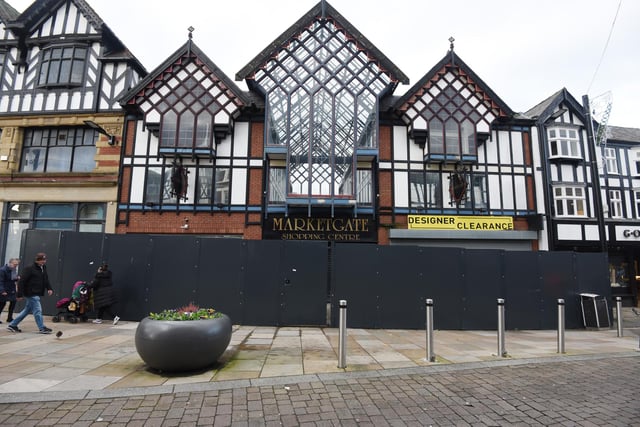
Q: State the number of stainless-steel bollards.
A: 5